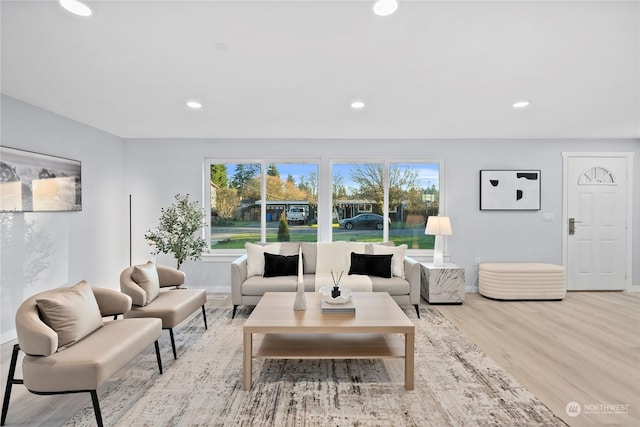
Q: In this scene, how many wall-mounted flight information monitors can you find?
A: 0